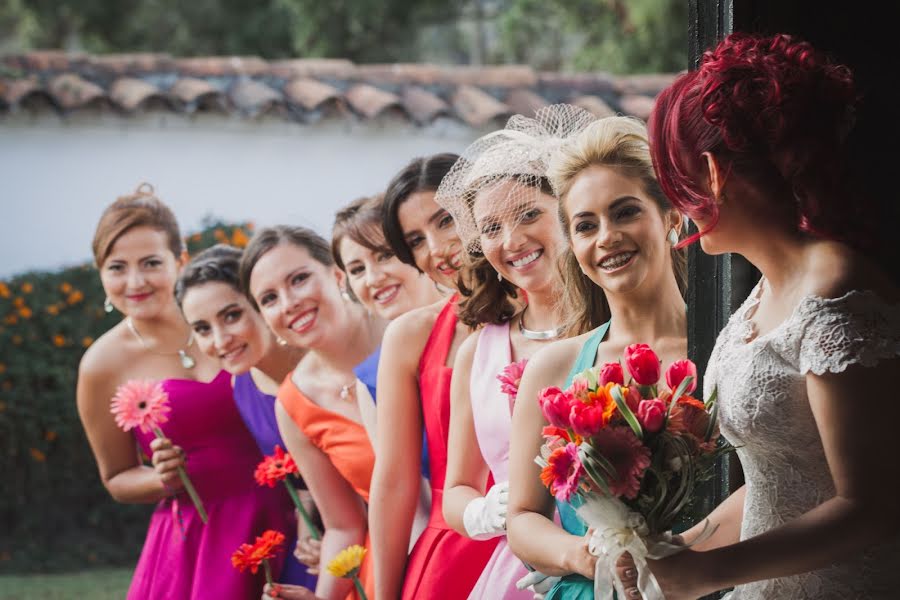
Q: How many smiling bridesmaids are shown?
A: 7